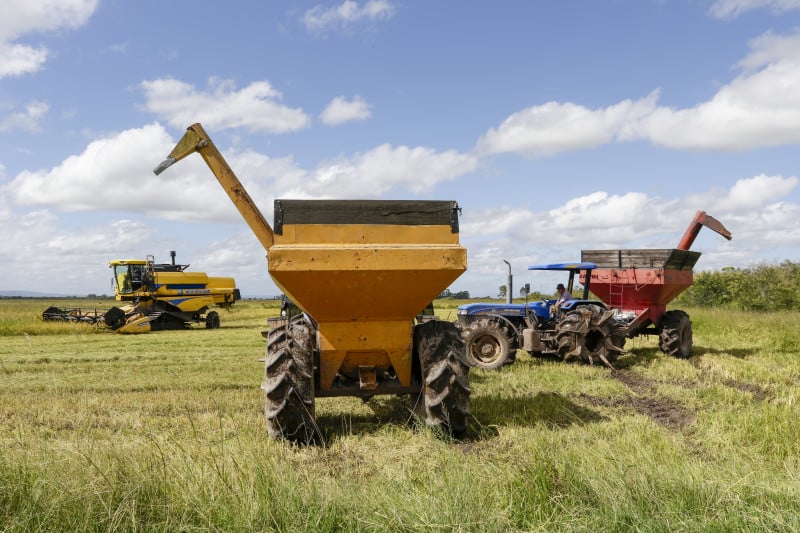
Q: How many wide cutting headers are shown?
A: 1